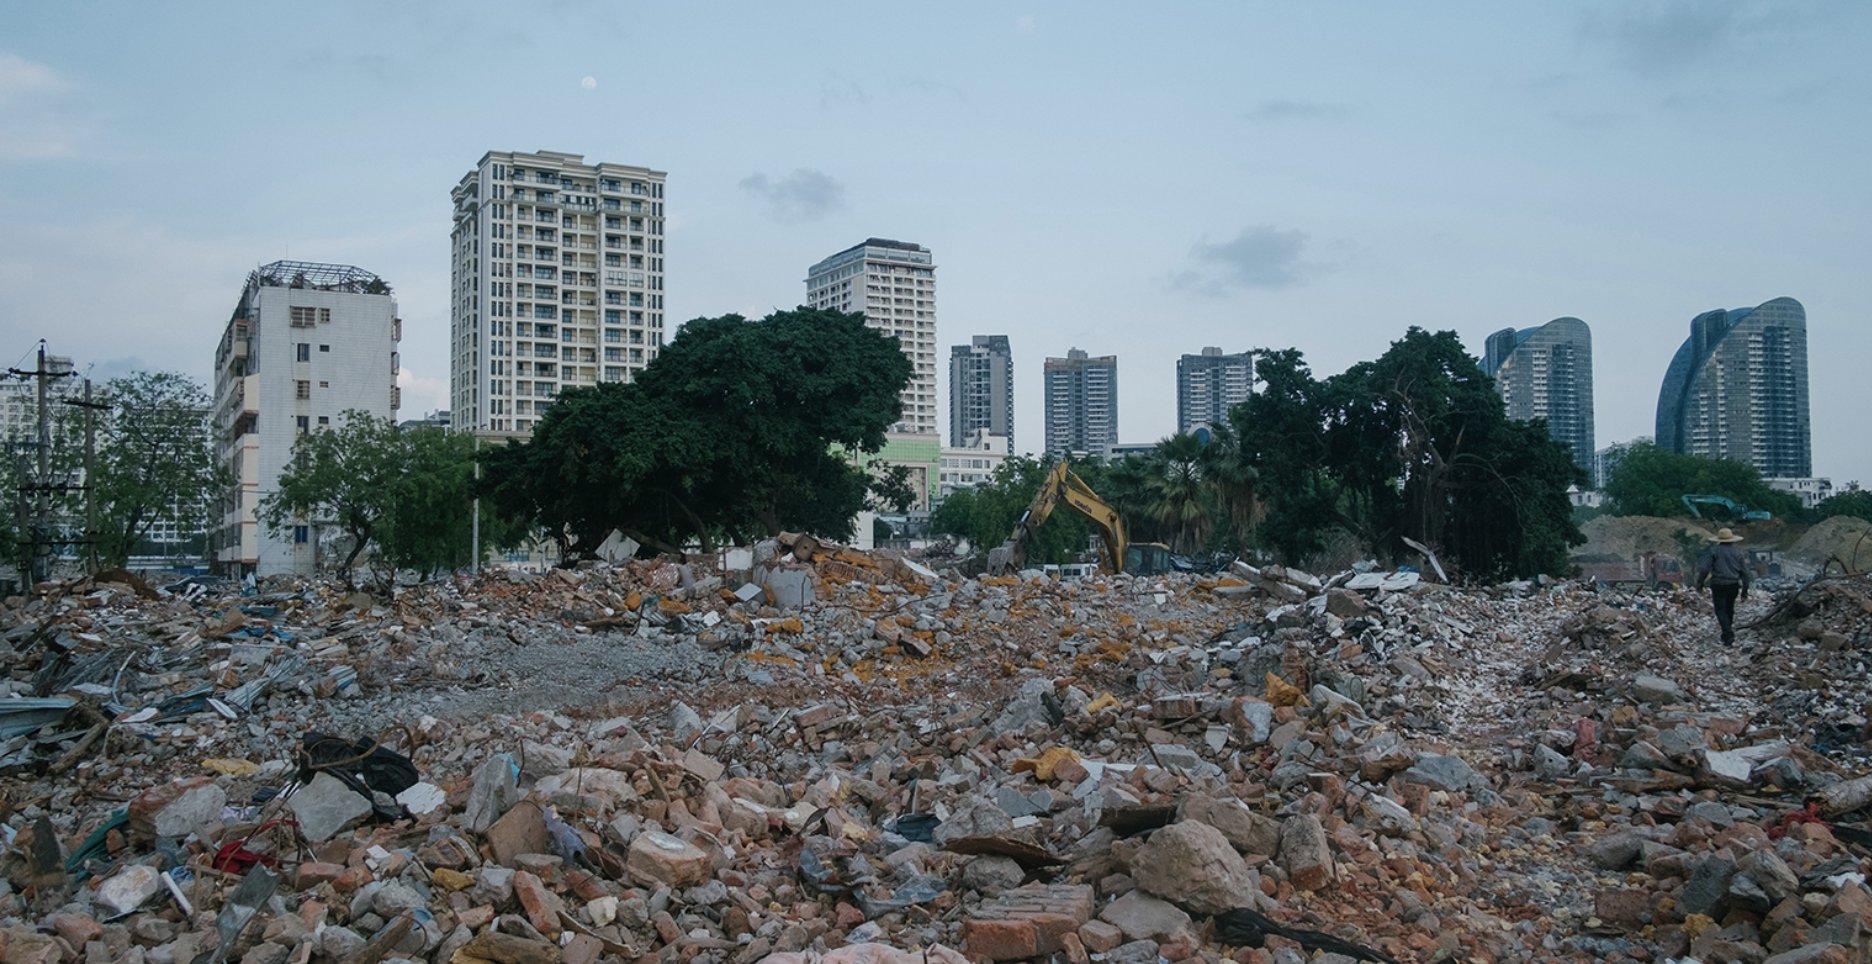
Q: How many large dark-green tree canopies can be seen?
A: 2